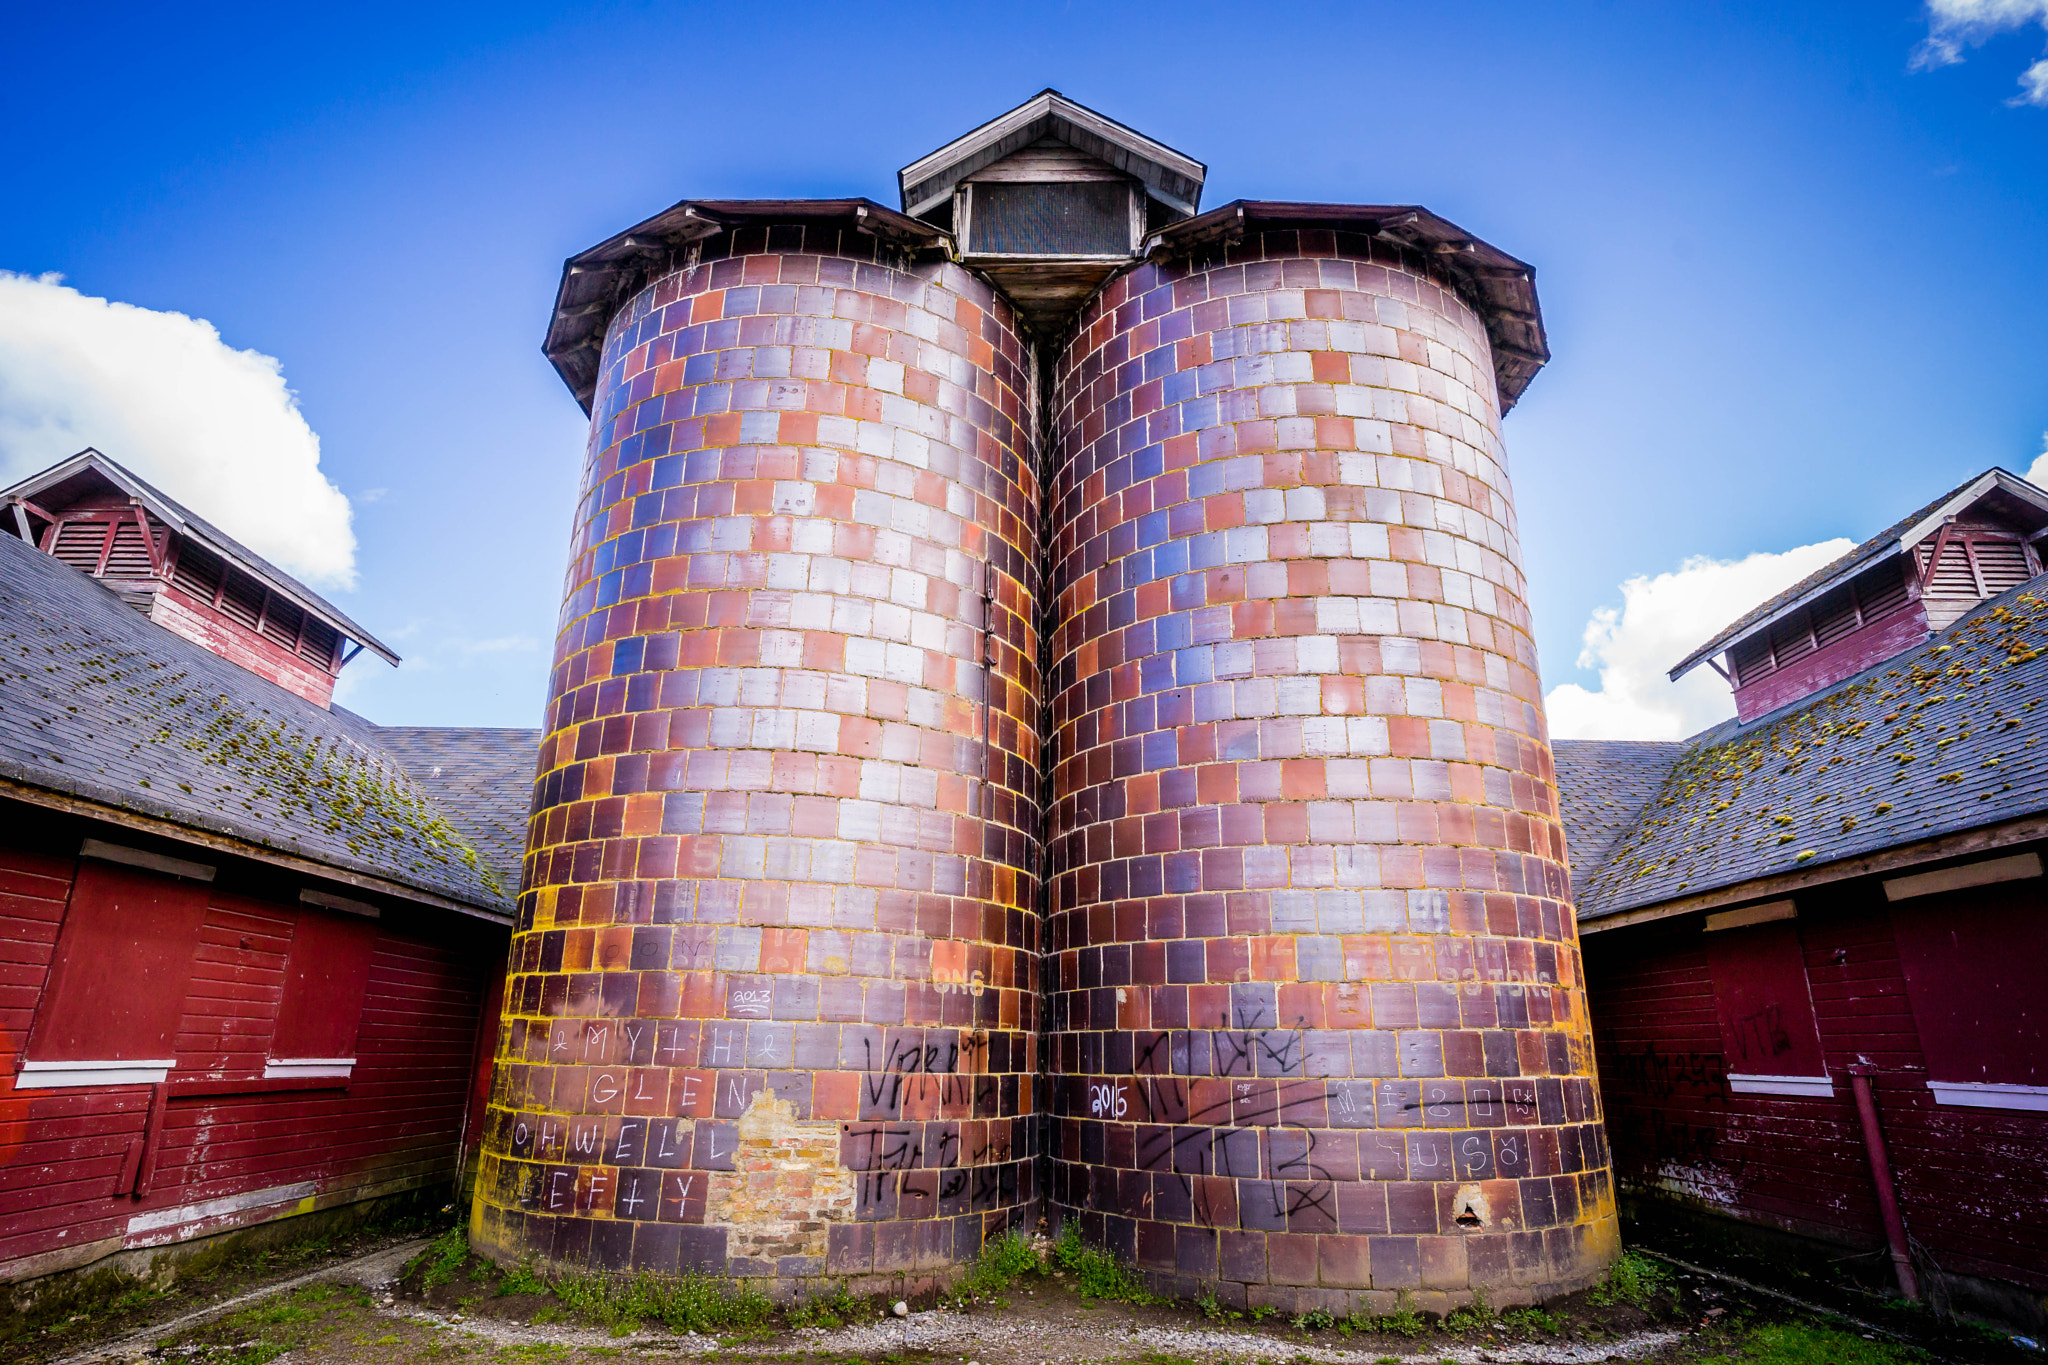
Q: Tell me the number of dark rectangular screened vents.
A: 1